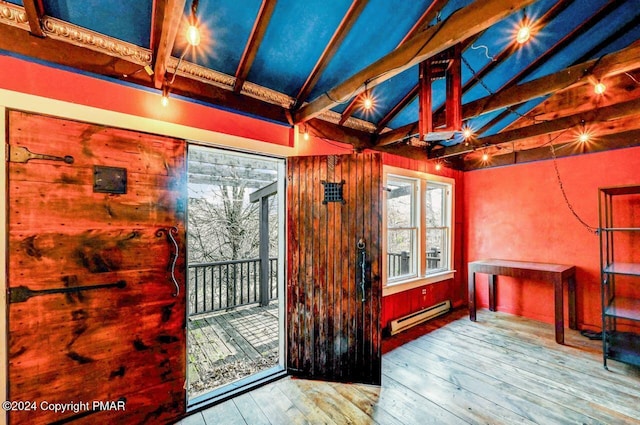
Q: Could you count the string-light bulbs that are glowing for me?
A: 10